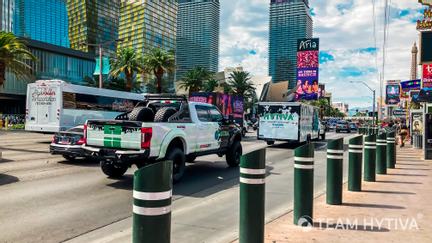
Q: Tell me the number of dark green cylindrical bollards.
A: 8